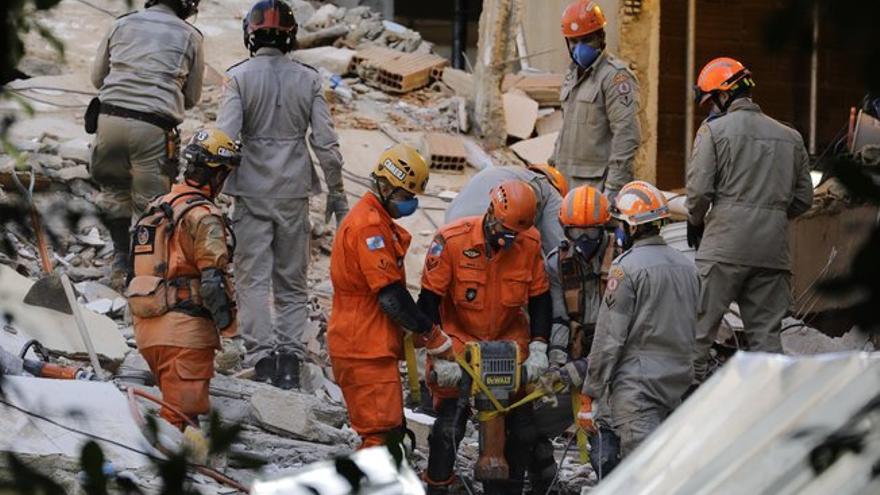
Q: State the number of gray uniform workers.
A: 7